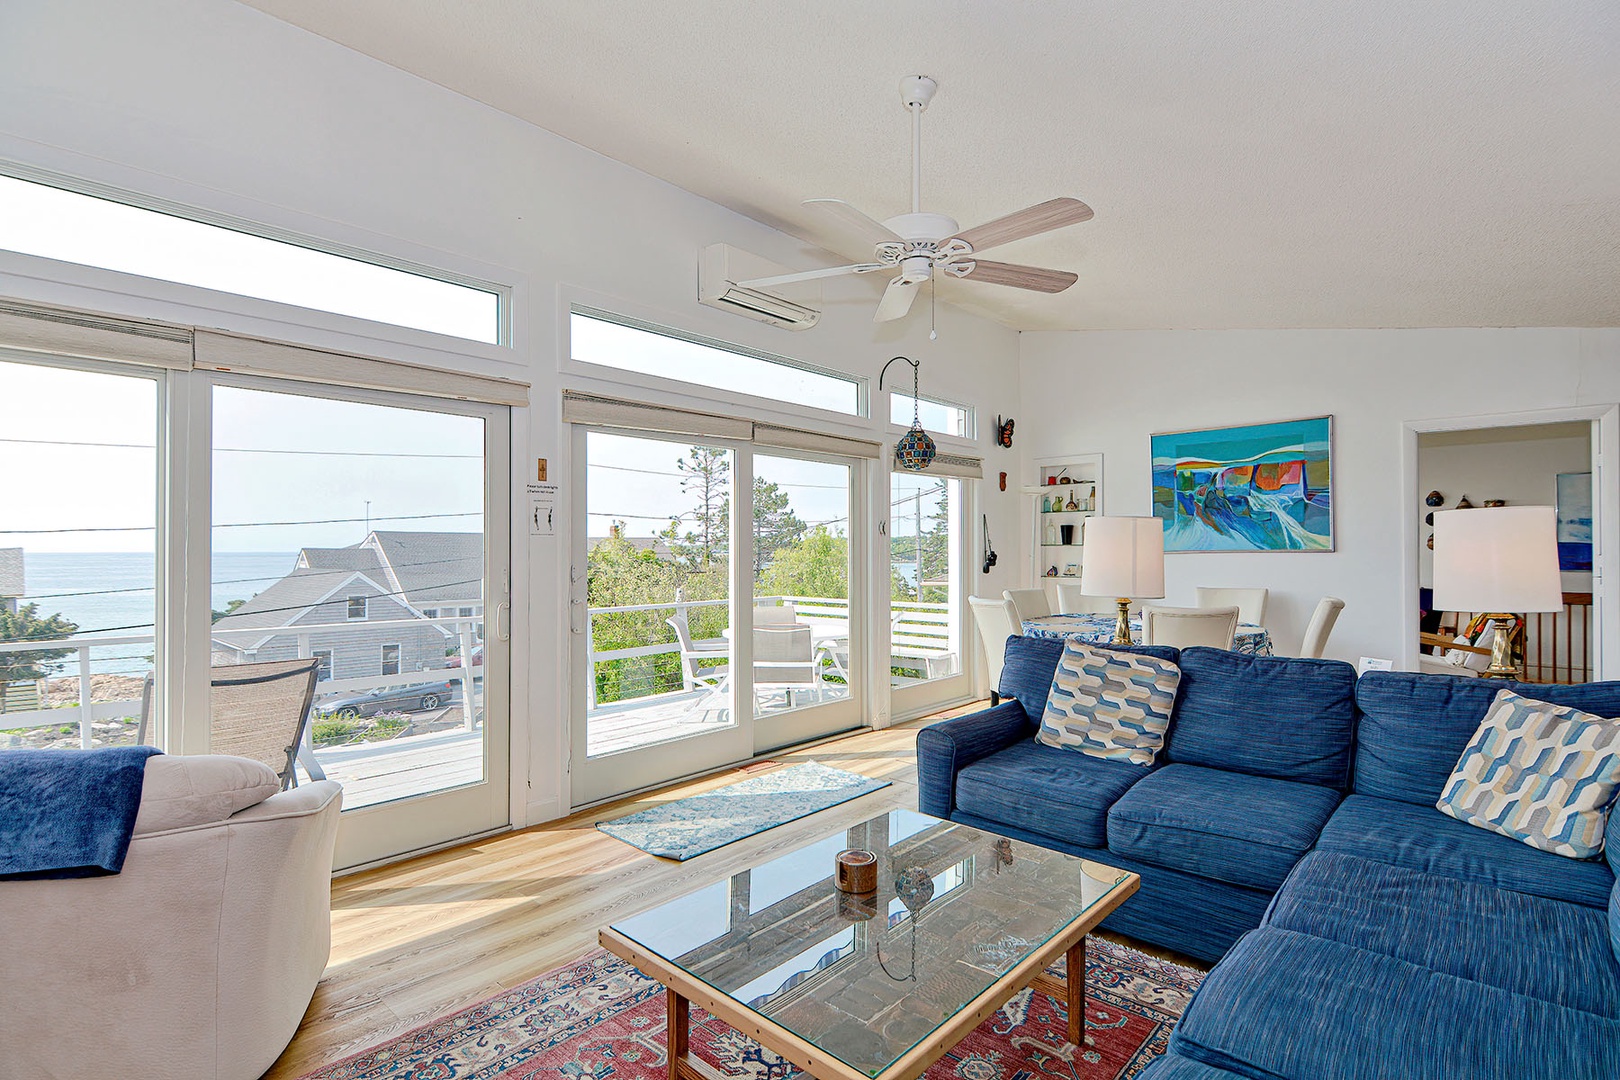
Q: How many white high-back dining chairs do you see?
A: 6